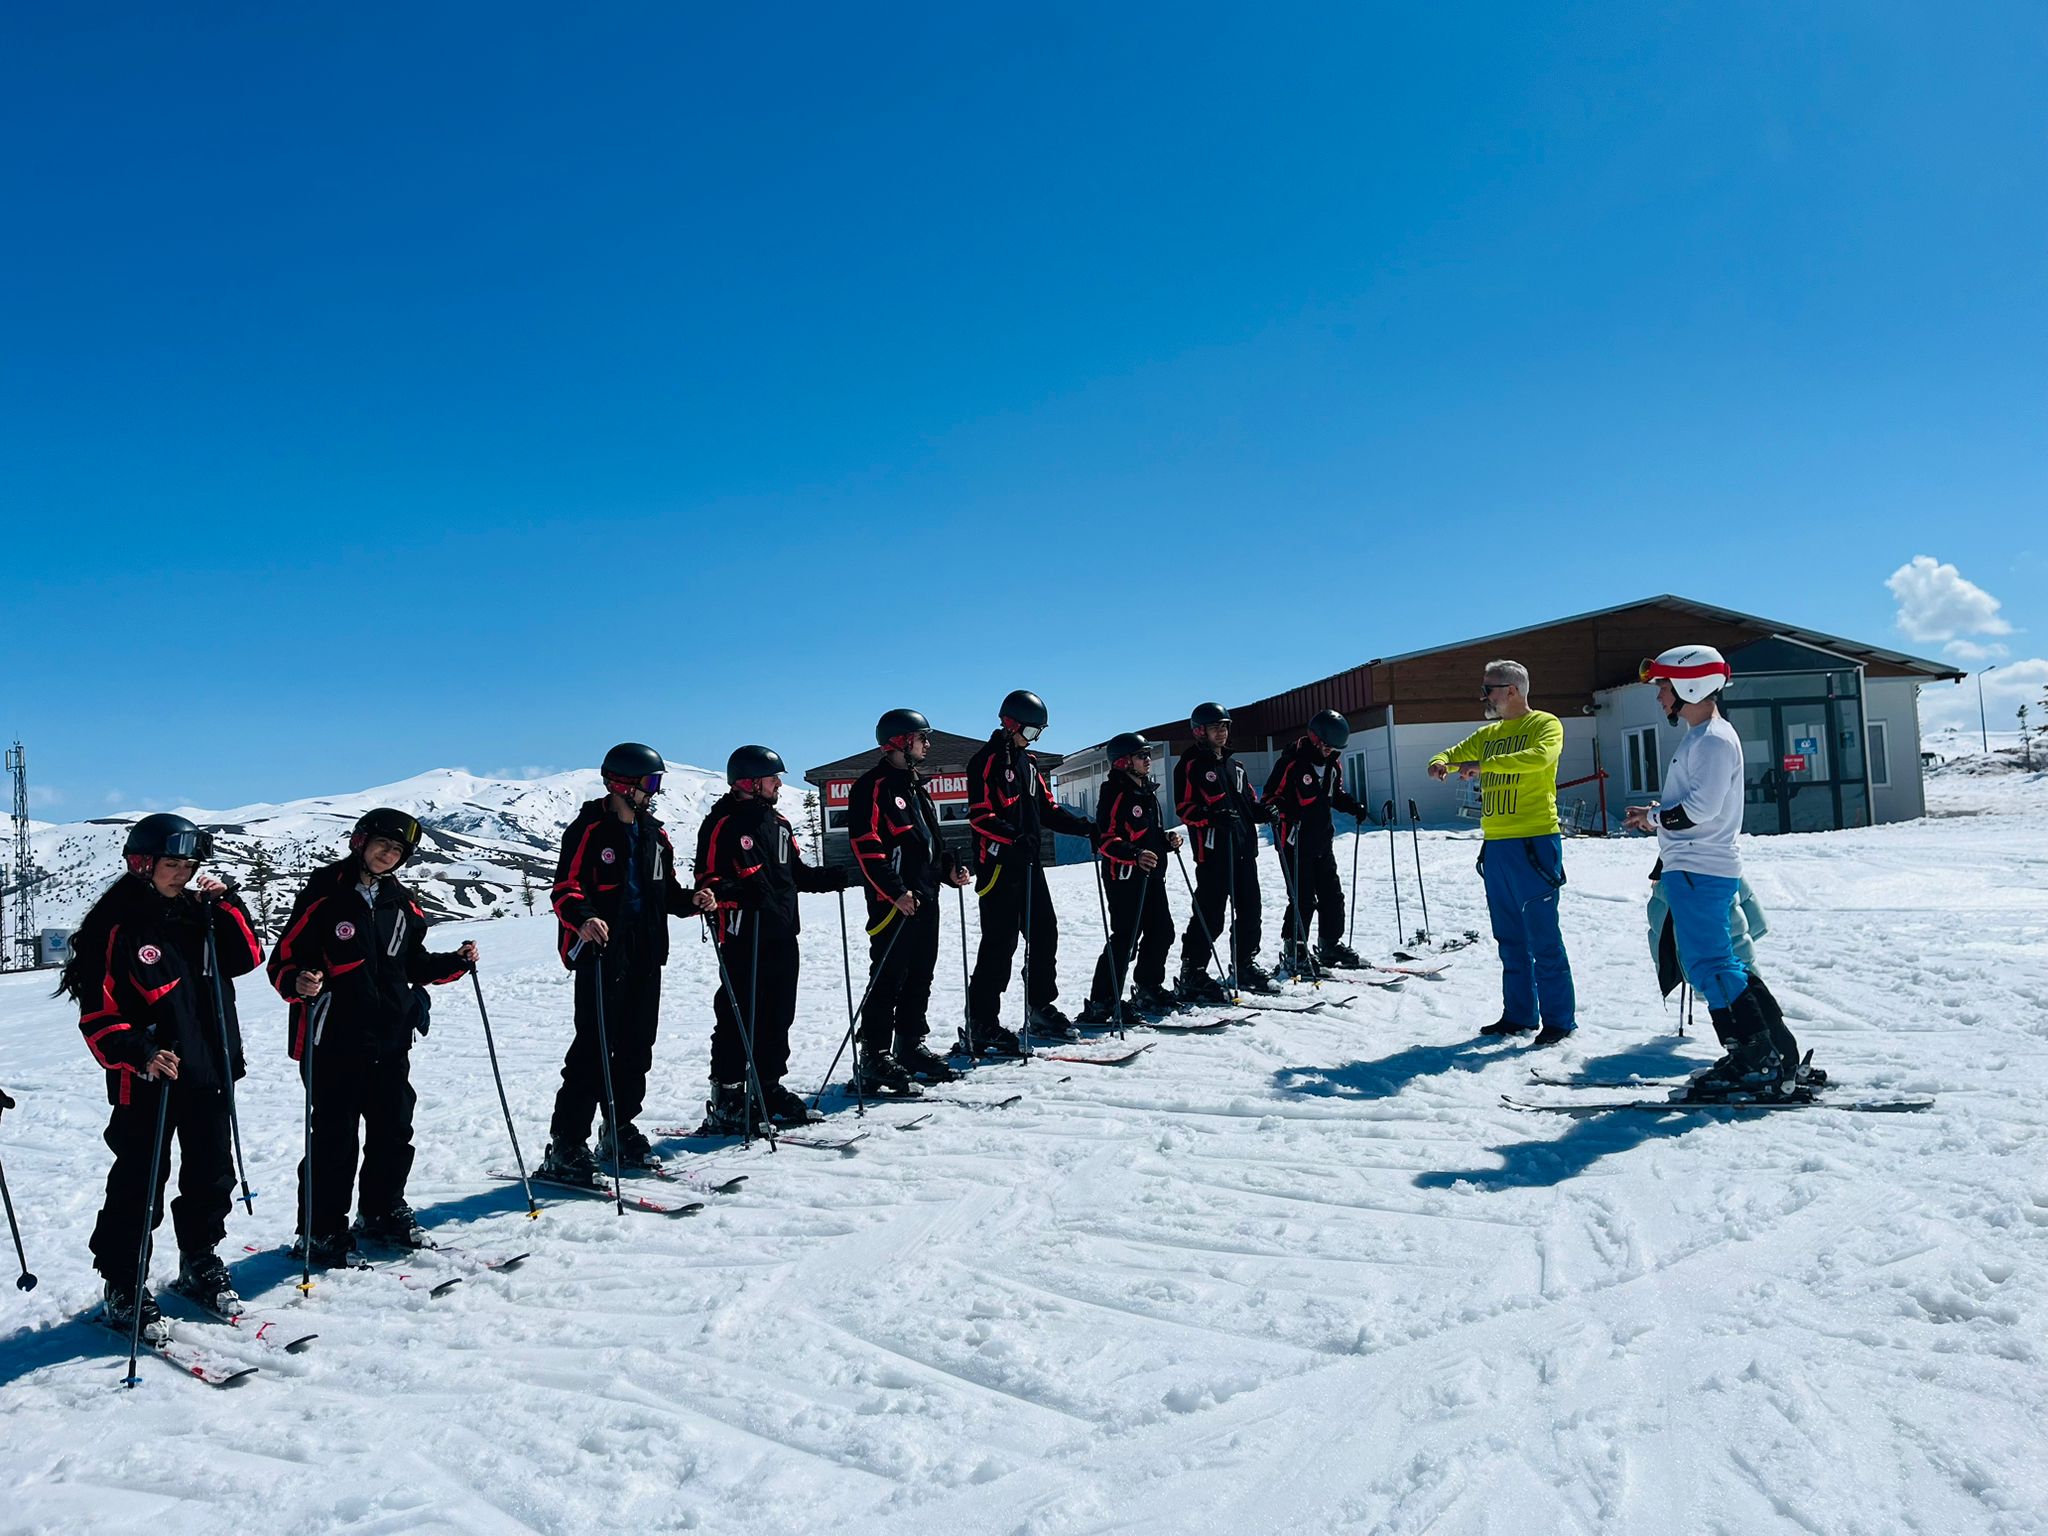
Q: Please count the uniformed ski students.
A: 9